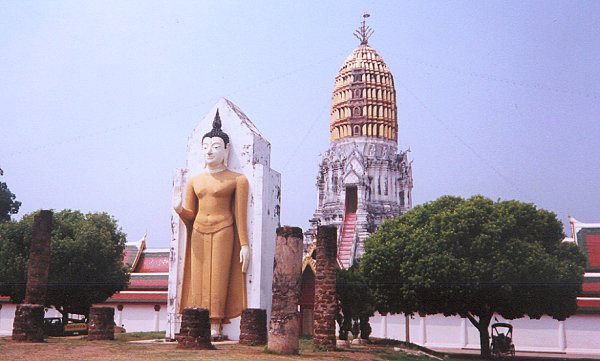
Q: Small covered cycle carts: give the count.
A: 1